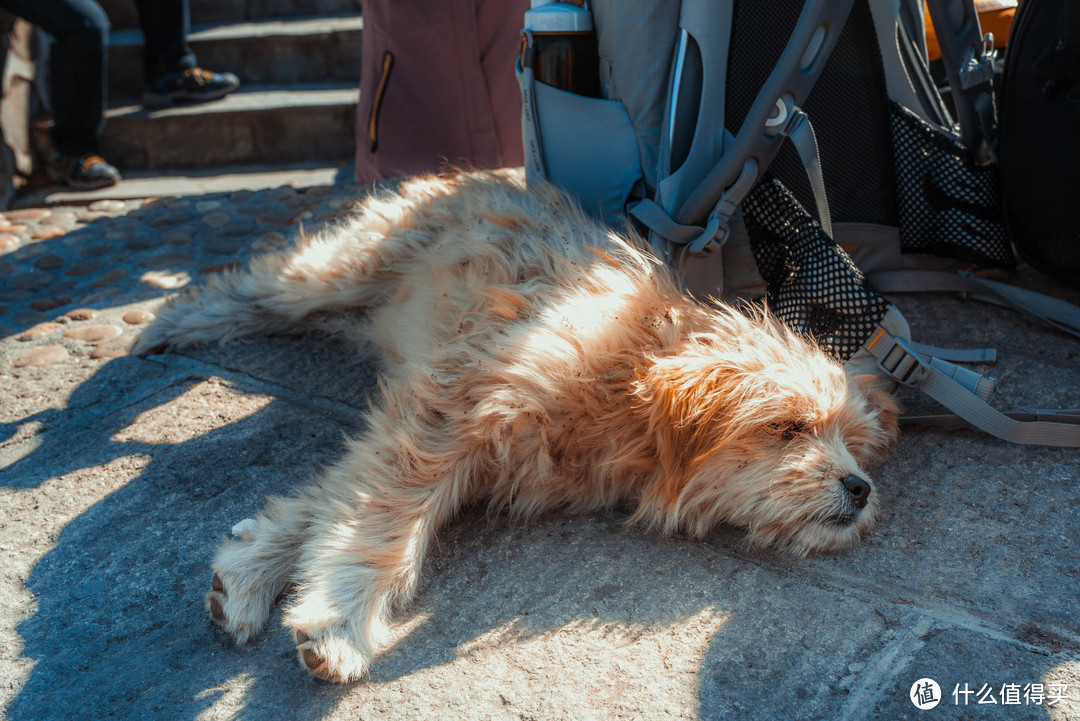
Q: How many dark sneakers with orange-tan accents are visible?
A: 2